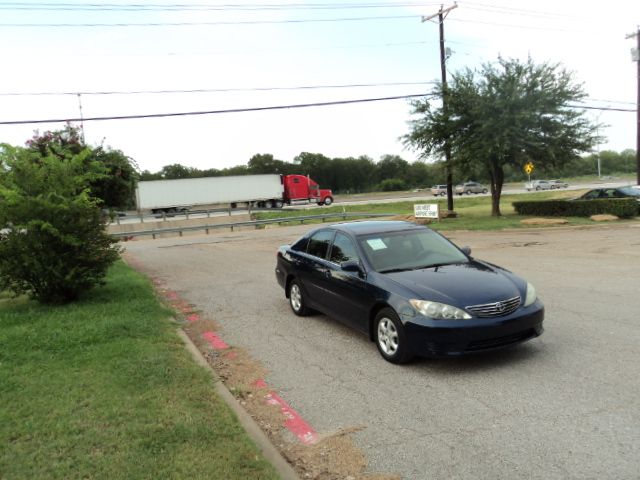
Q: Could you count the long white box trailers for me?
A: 1